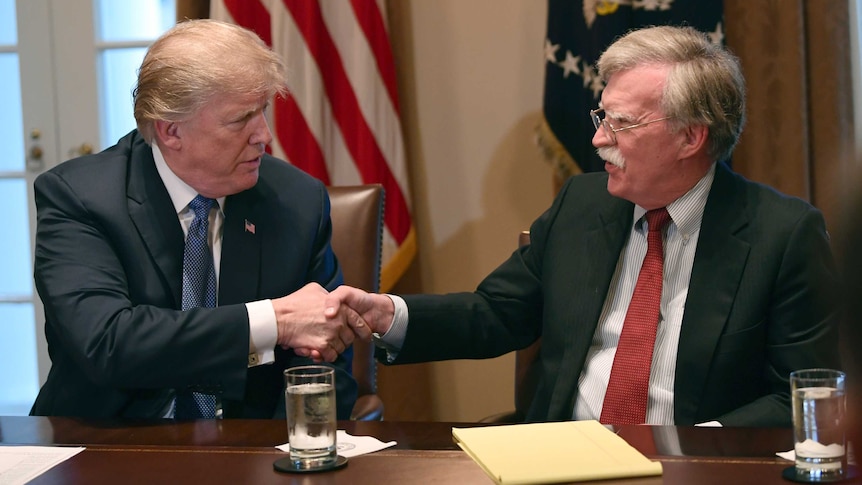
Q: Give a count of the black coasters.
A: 2